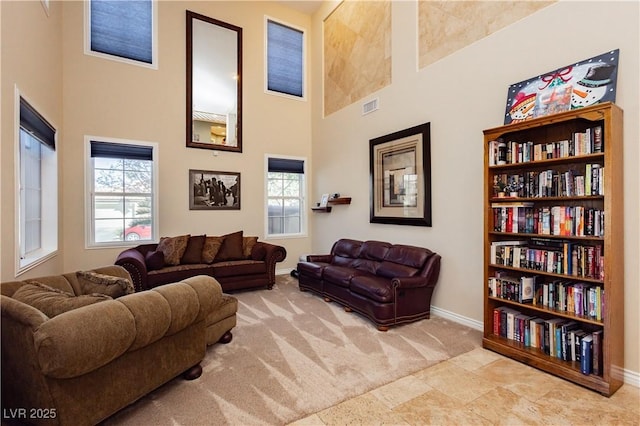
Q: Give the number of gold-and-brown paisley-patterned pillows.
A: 3